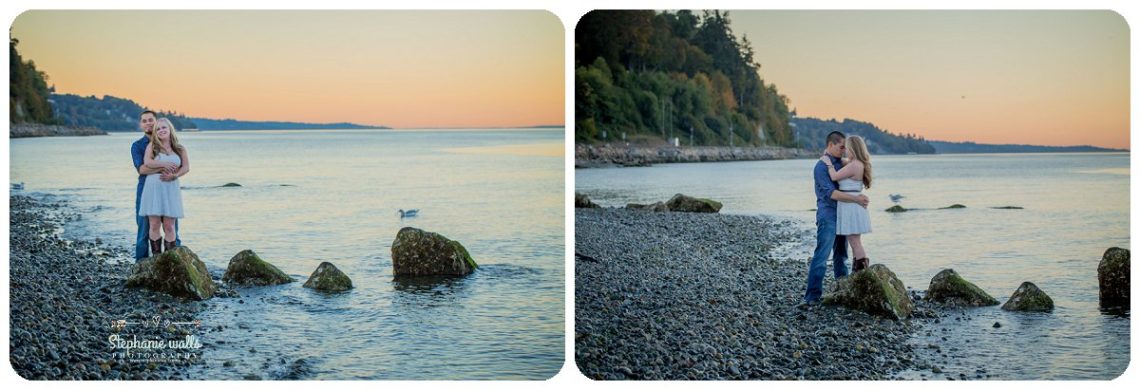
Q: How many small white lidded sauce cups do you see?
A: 0